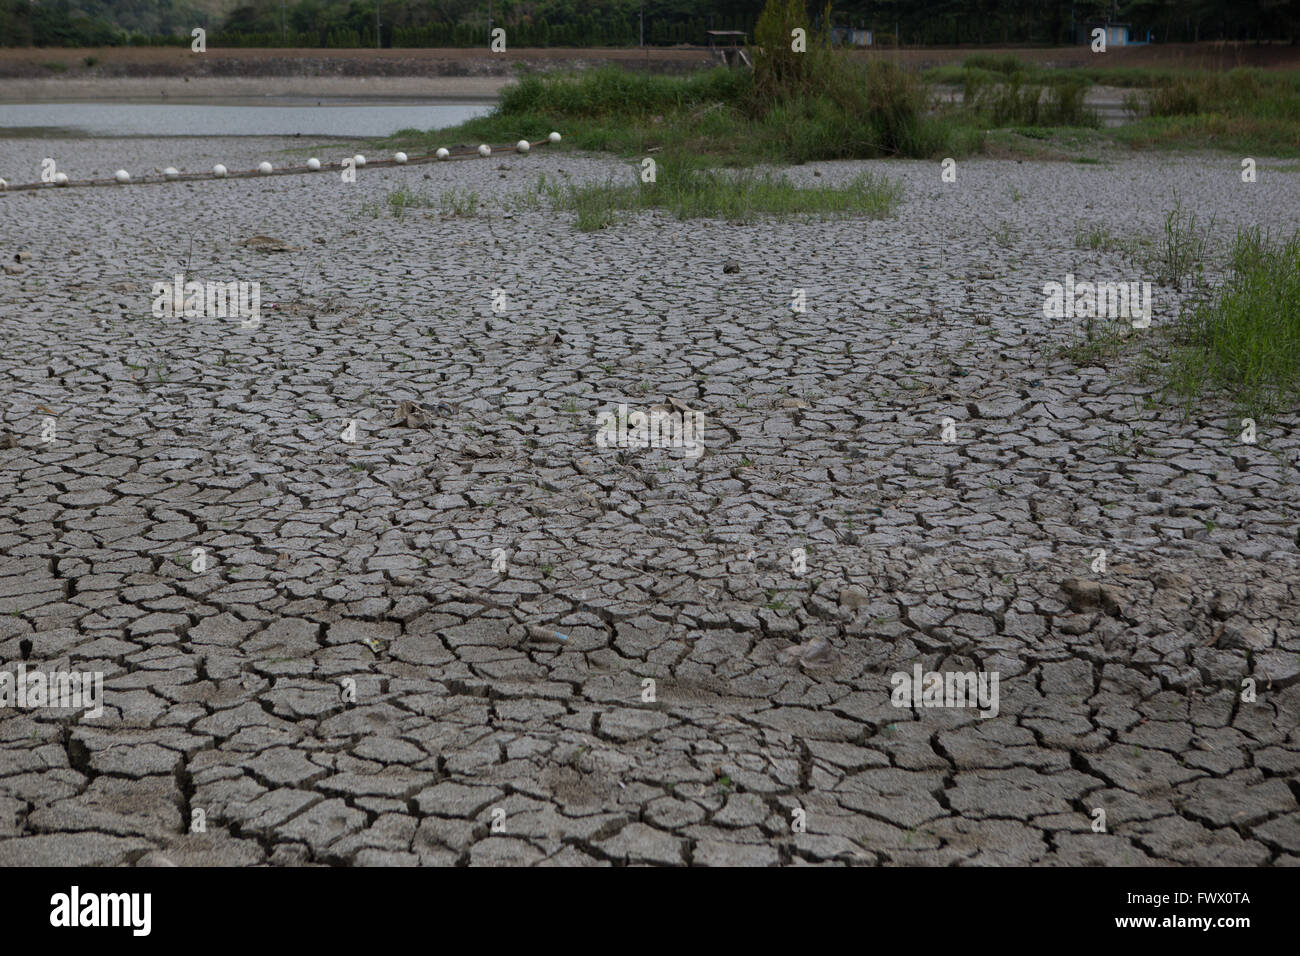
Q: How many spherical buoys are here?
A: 13